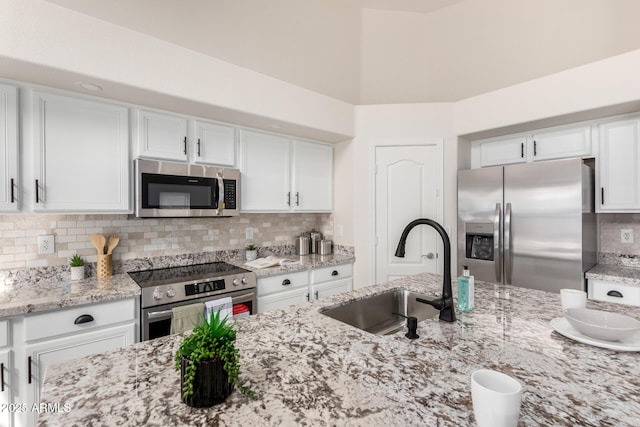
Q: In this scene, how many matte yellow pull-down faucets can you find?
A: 0